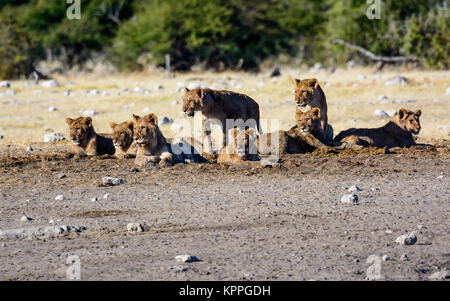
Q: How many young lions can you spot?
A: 8